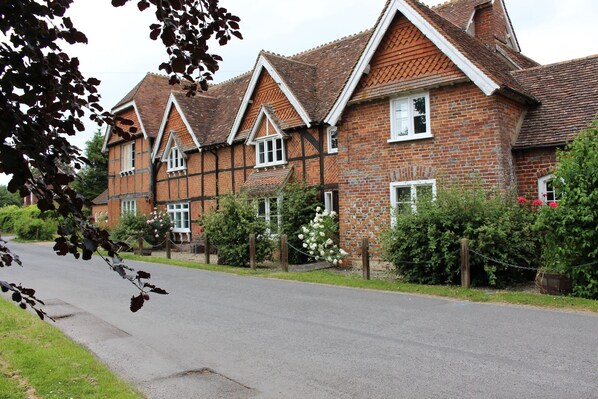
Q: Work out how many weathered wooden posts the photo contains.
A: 7